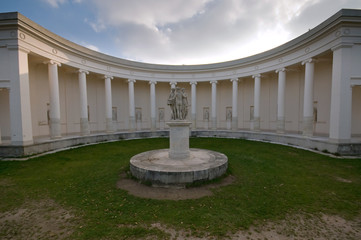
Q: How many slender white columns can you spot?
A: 12